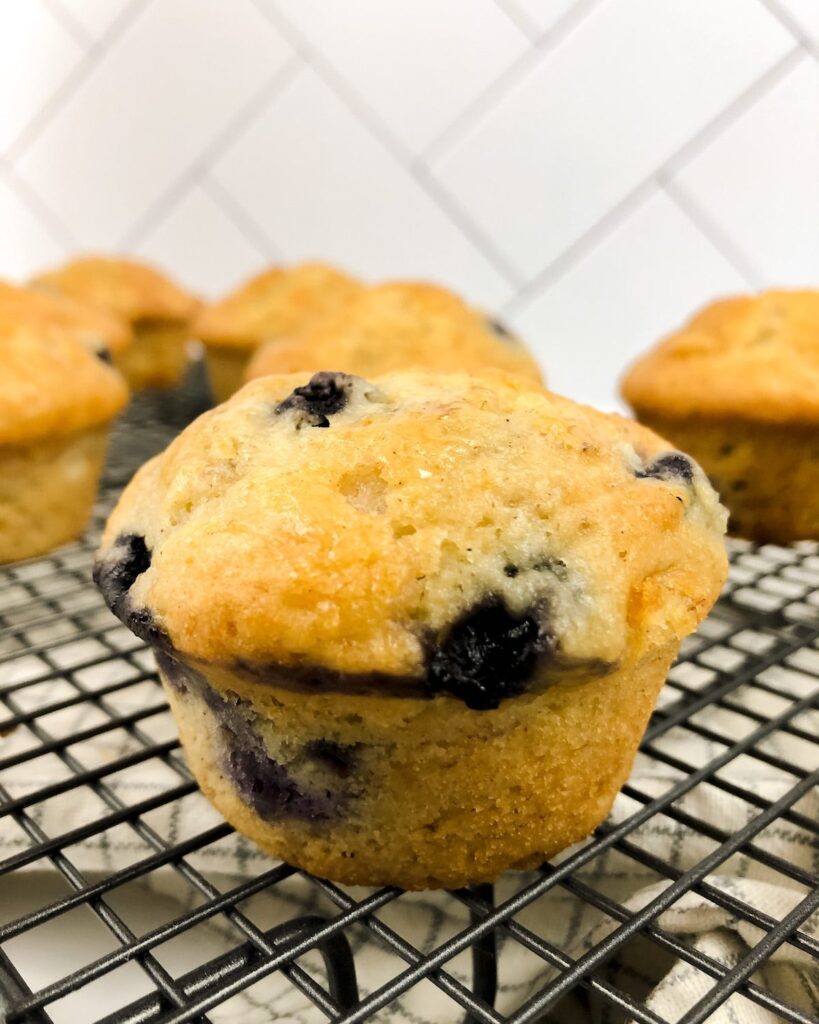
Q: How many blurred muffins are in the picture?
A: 6